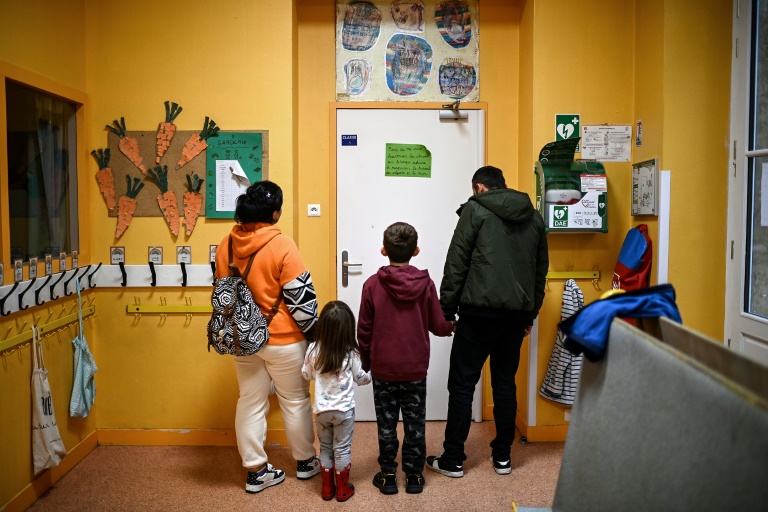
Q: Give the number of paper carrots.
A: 7